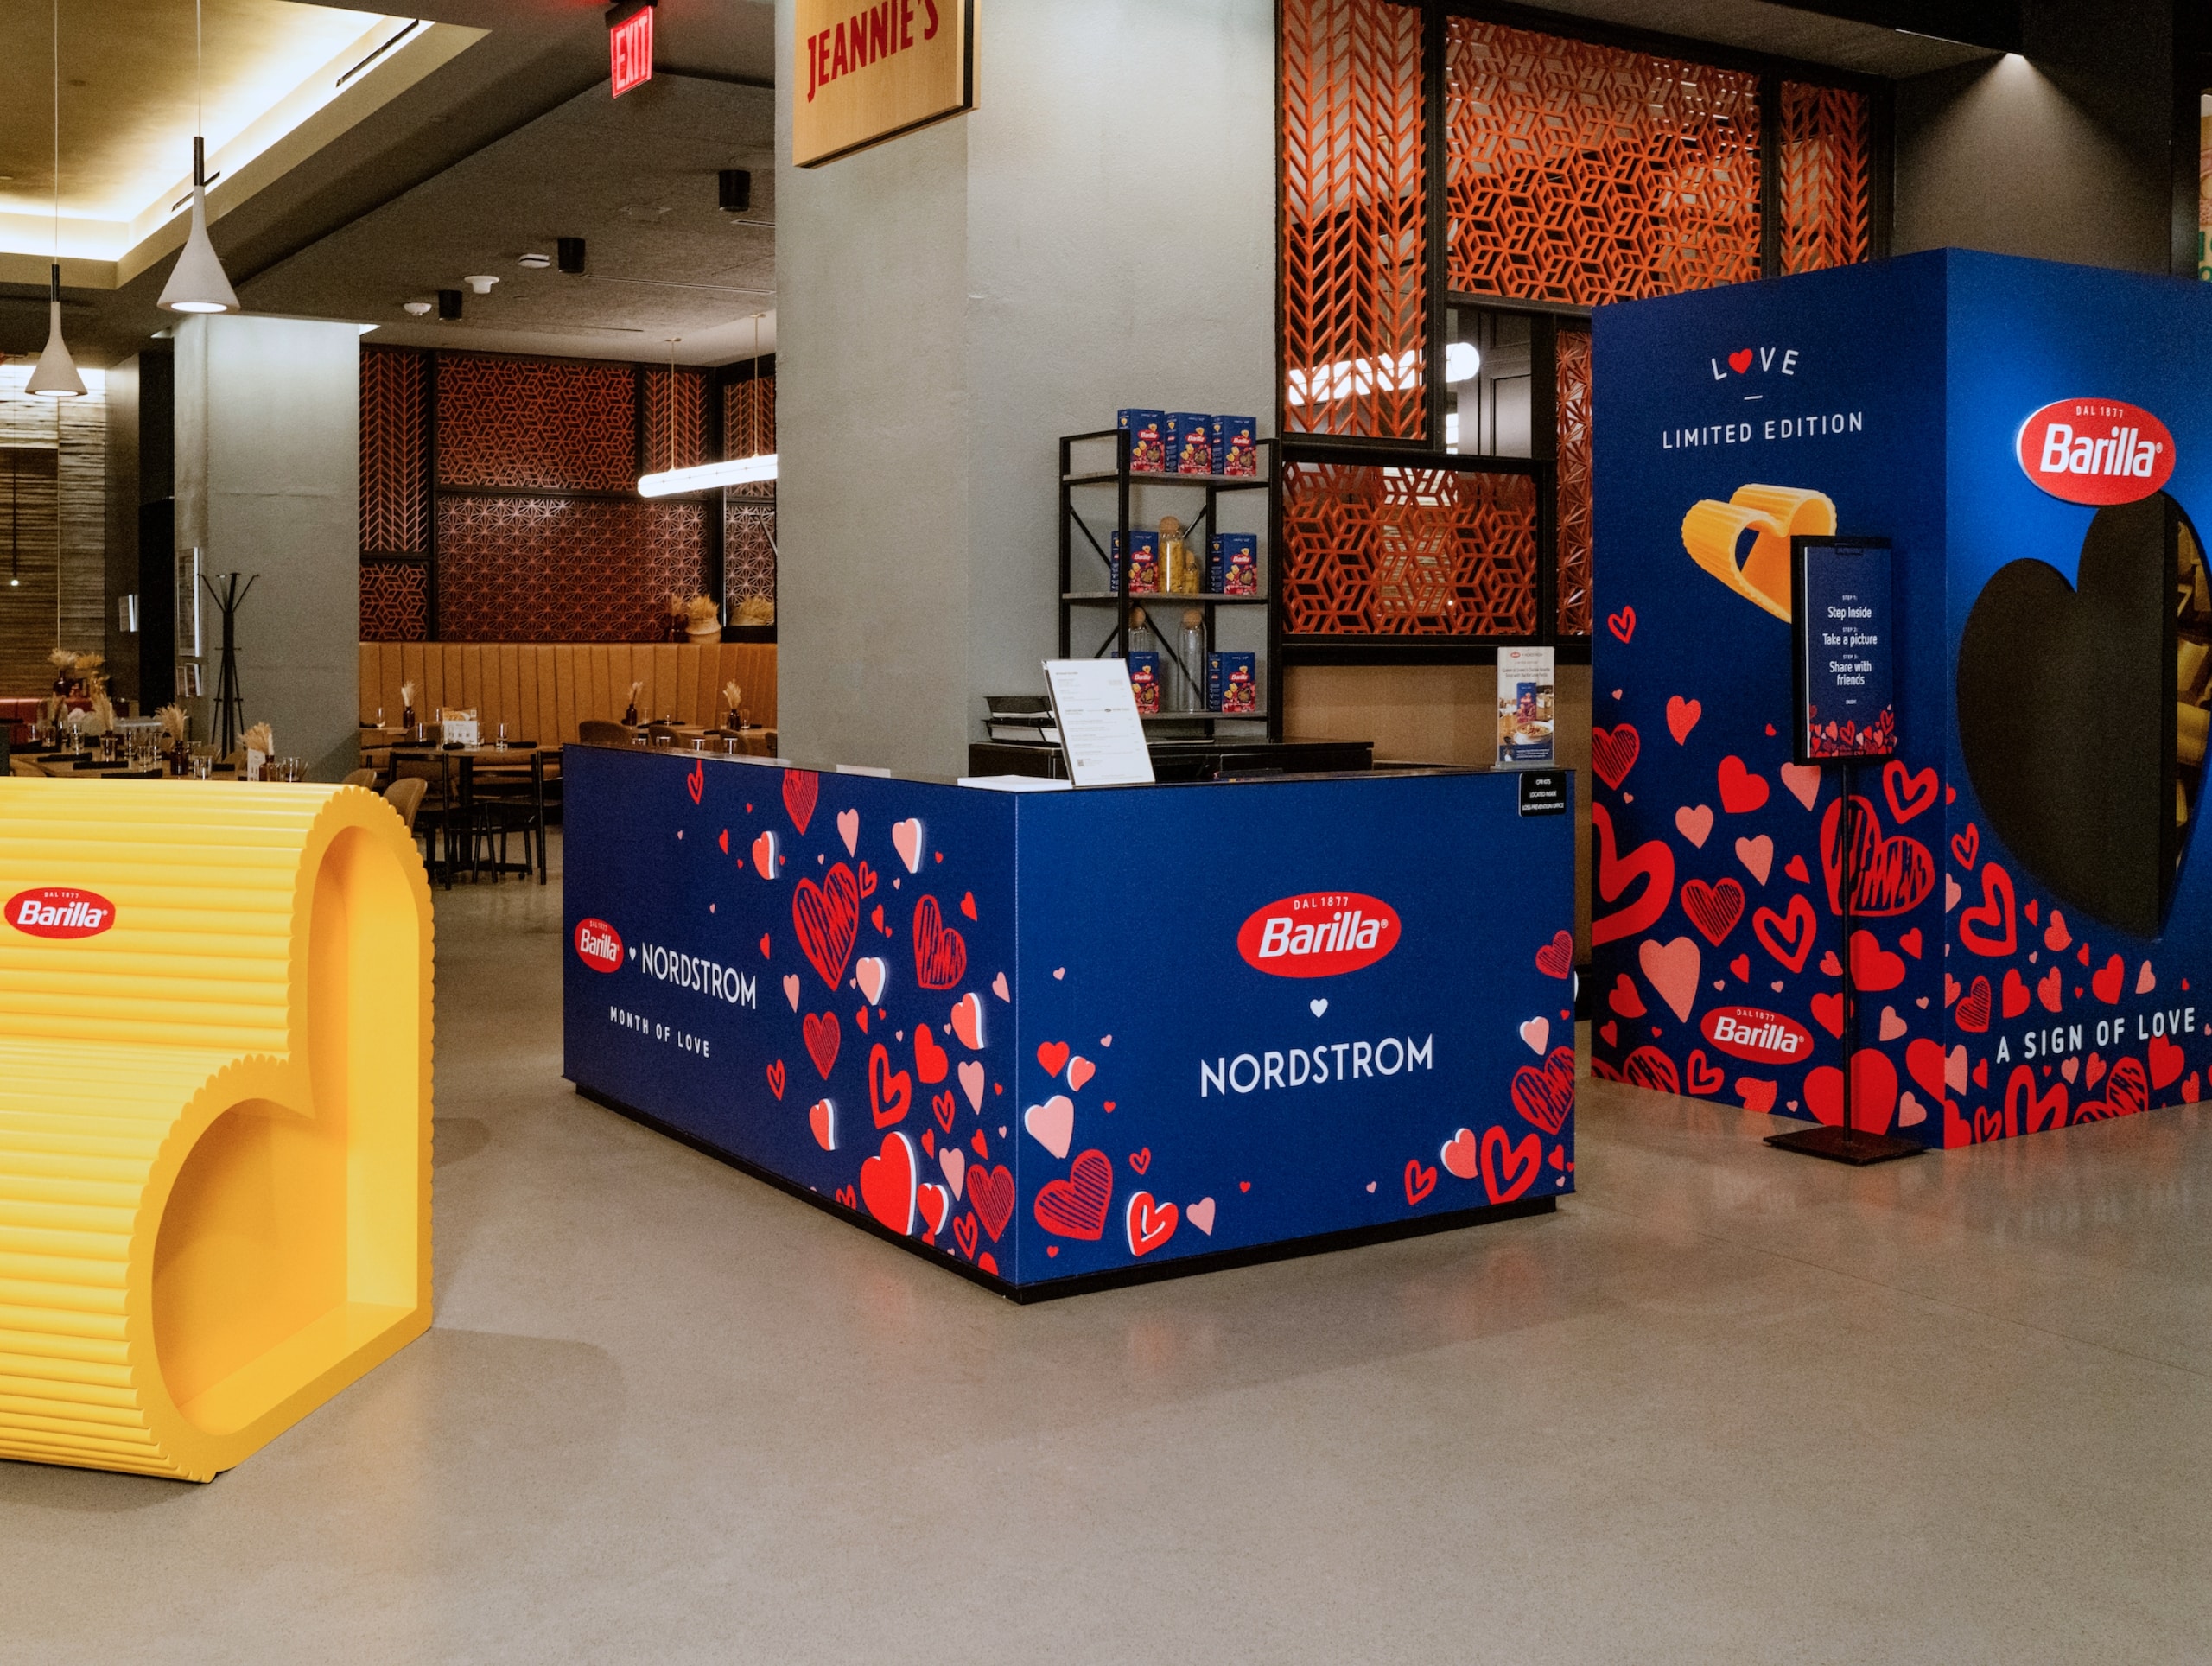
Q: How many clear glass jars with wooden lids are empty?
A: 2